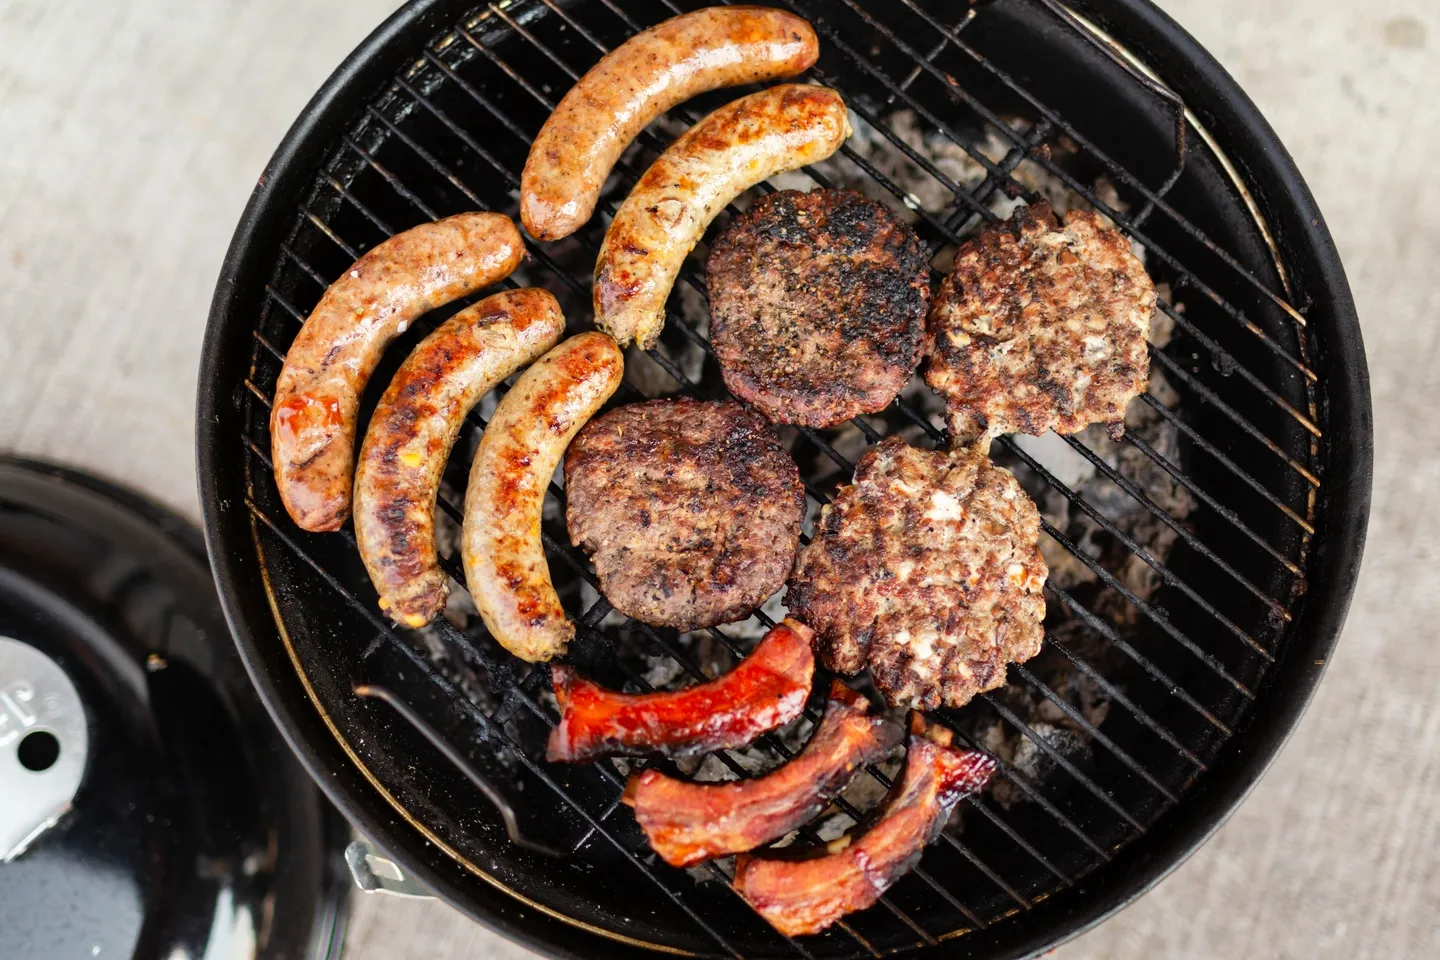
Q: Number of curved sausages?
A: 5